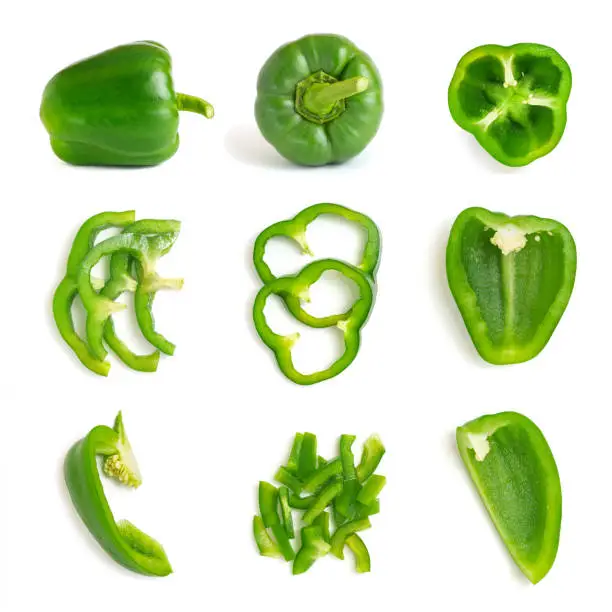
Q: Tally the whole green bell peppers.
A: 2